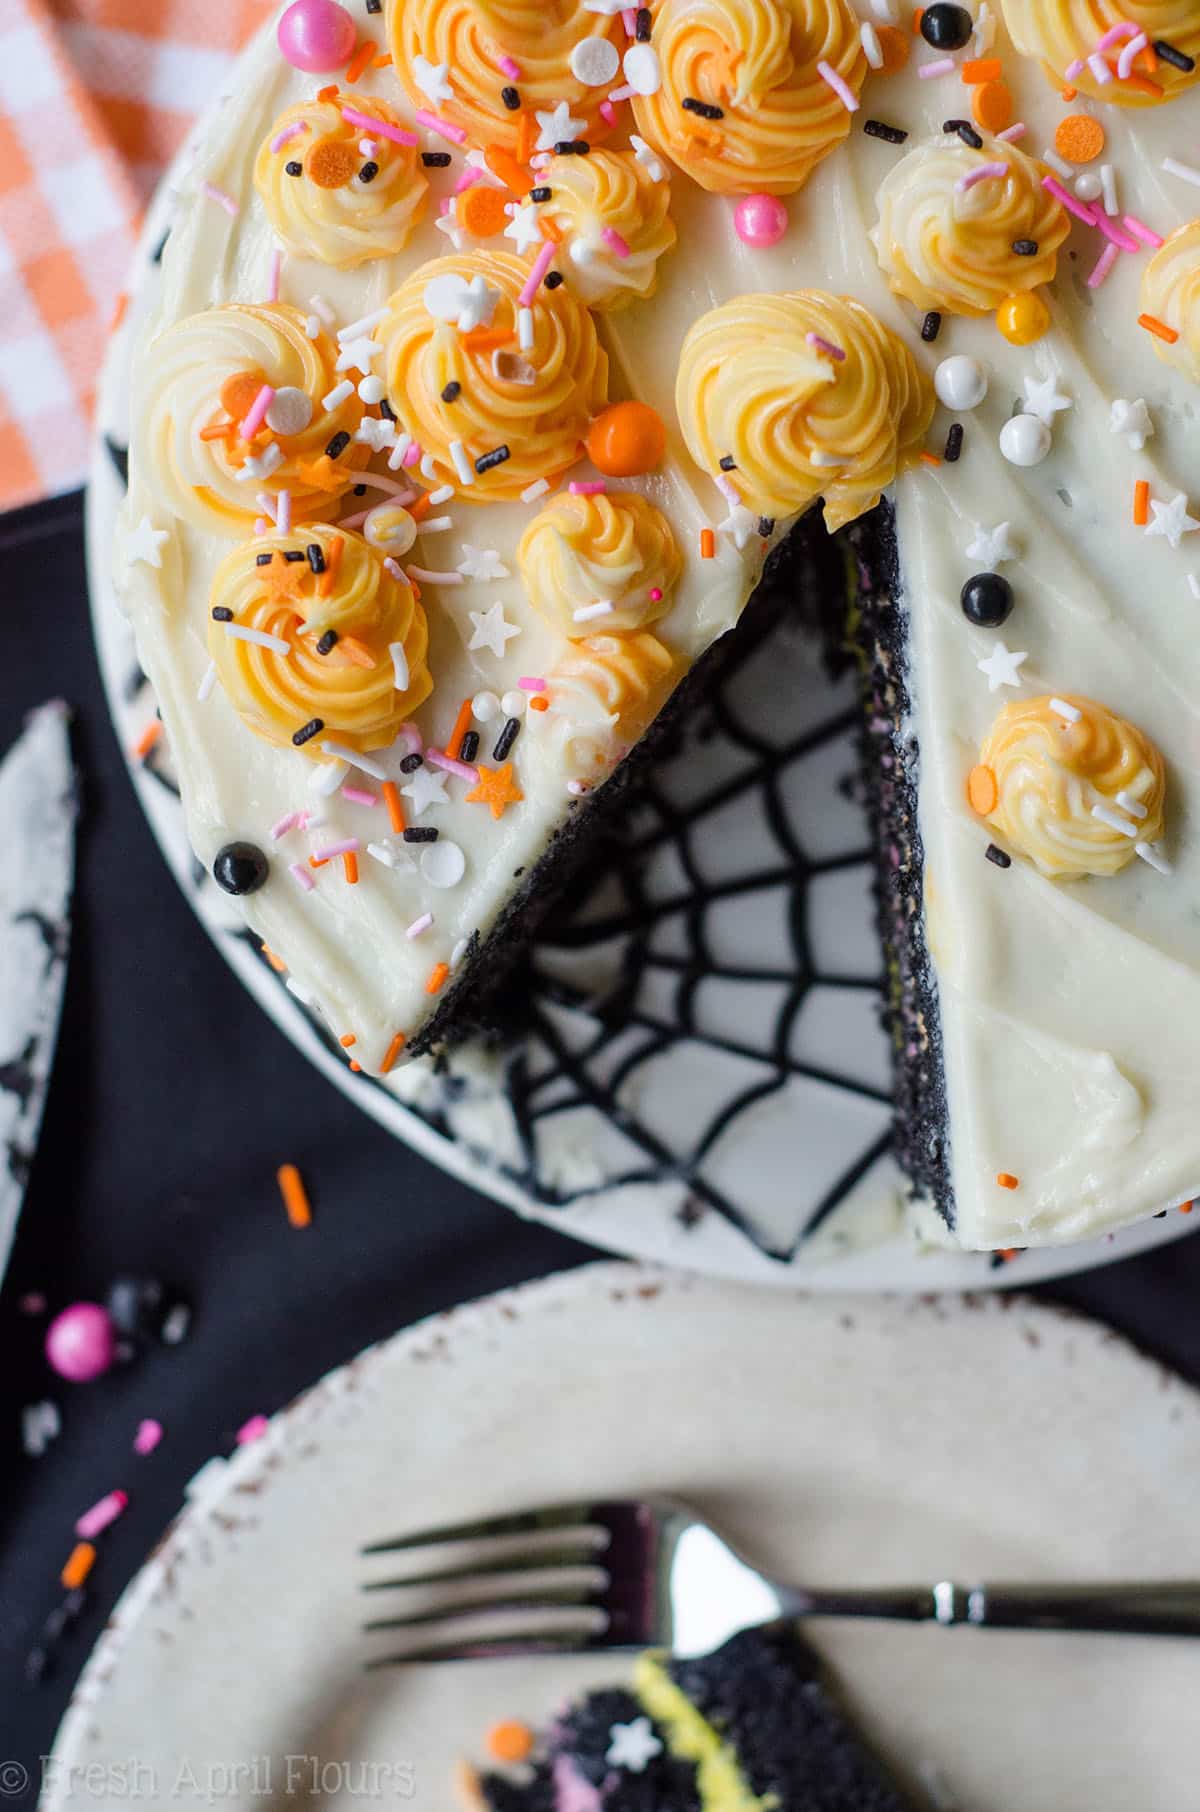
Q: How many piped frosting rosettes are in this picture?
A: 14